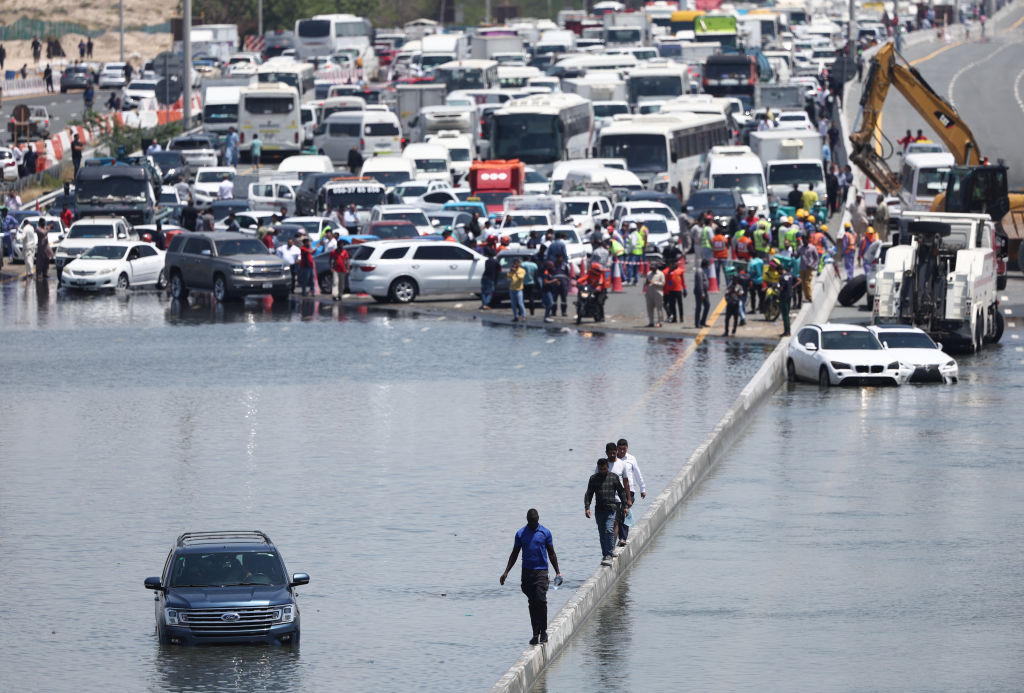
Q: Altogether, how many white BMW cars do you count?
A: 1